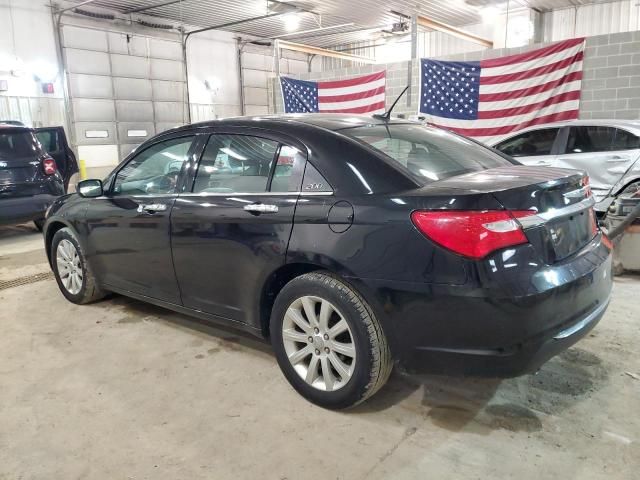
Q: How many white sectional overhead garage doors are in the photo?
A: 2